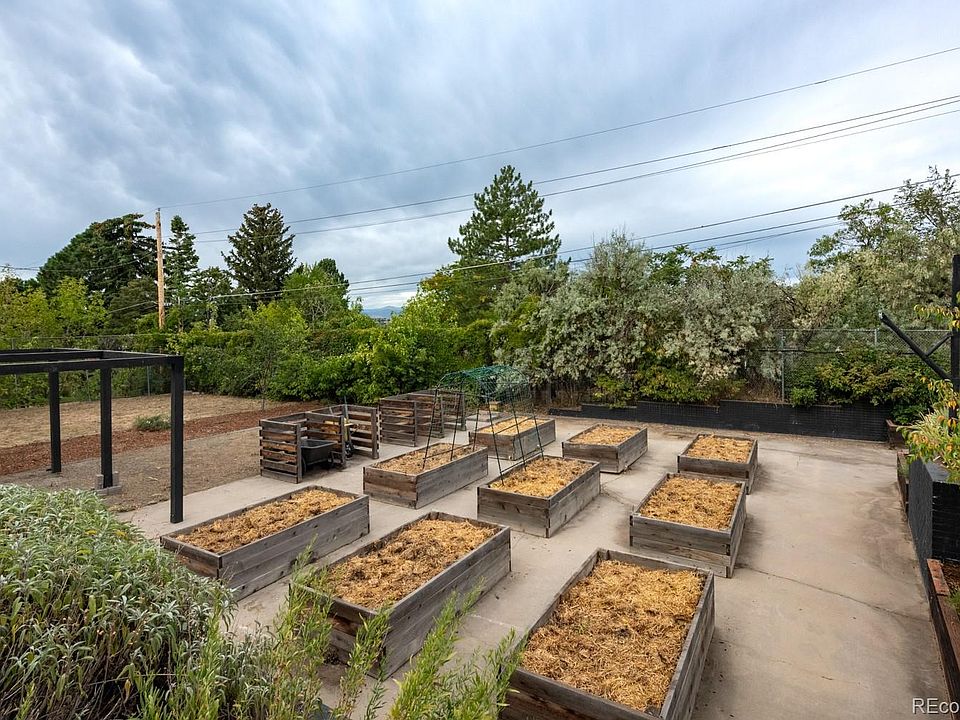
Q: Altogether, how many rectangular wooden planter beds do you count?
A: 9